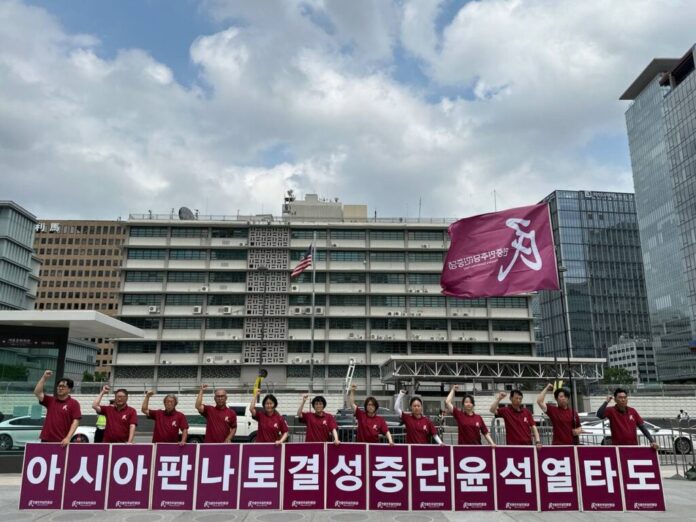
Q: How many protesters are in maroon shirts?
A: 12